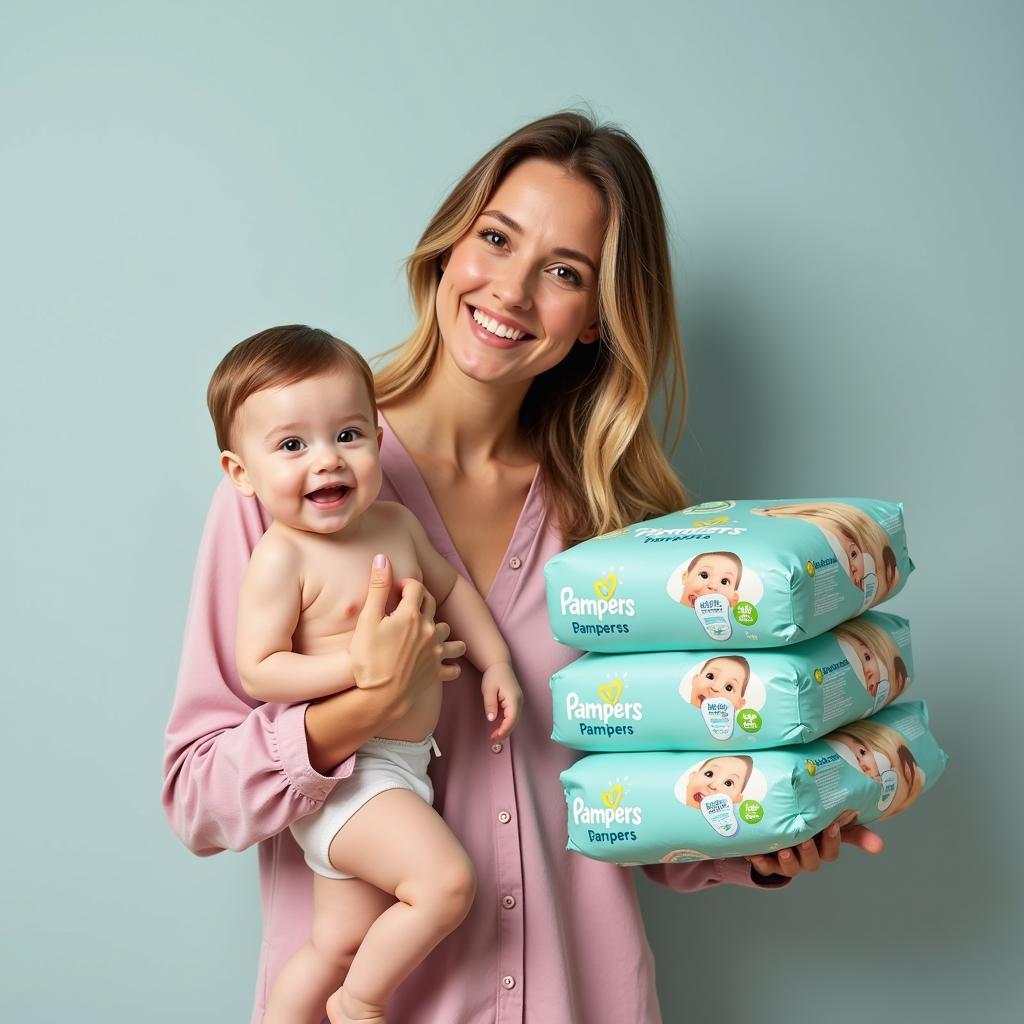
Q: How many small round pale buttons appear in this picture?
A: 5